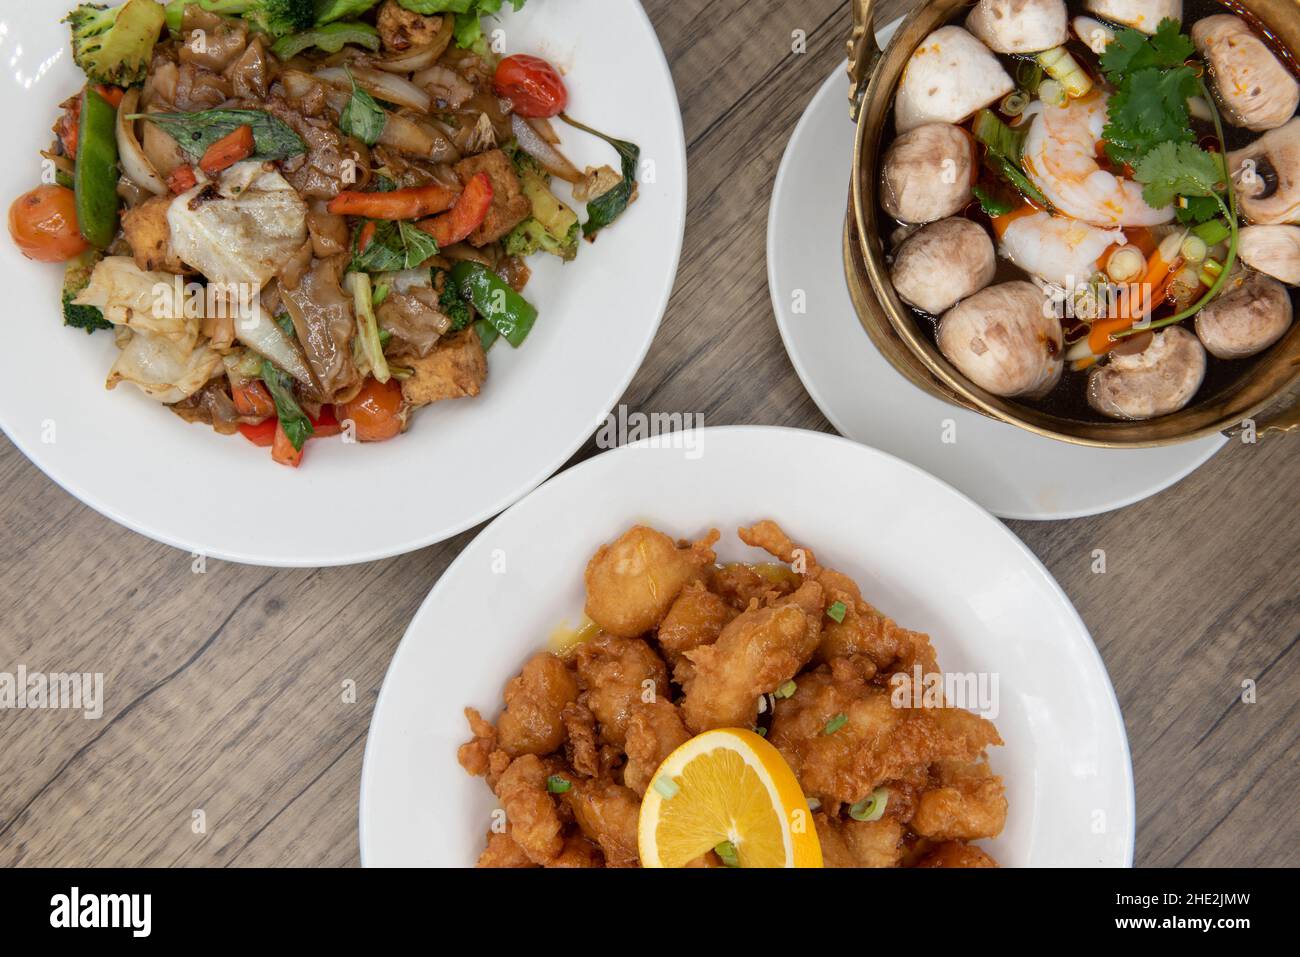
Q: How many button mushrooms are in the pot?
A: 11